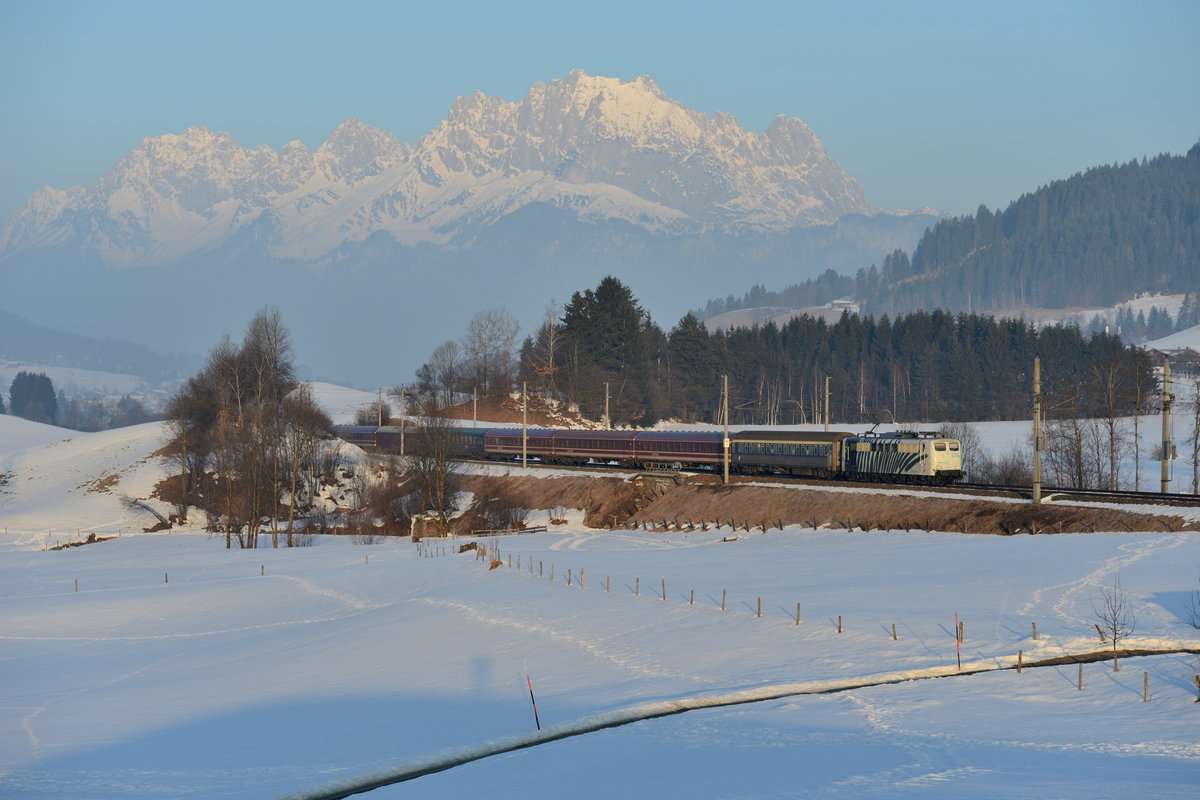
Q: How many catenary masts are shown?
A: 9